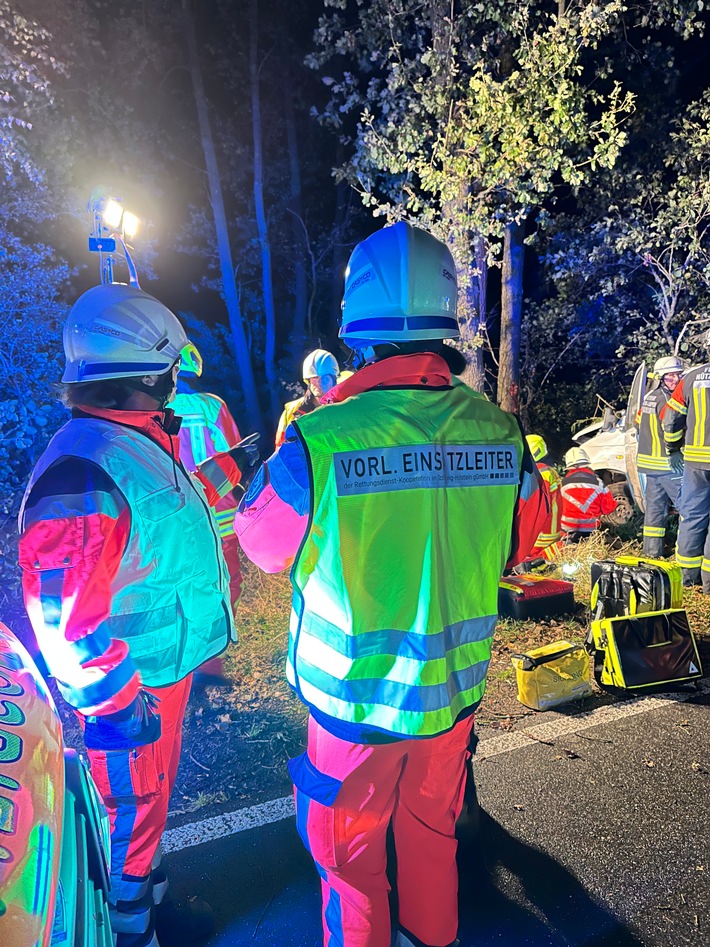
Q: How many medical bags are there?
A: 4